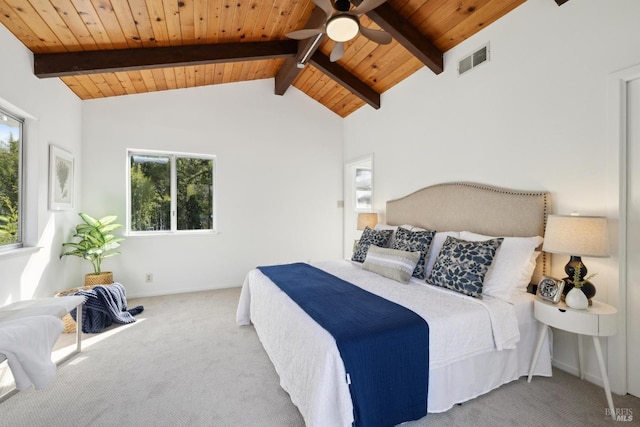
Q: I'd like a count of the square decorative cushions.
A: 3